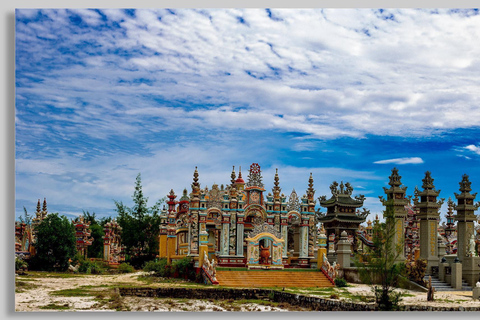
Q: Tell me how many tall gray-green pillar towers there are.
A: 3